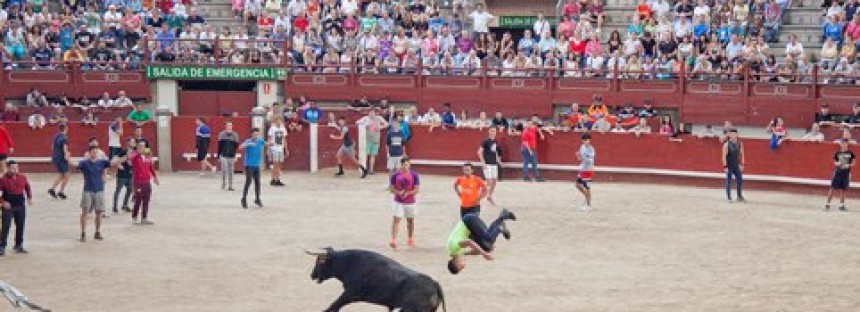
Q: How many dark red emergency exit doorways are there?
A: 1